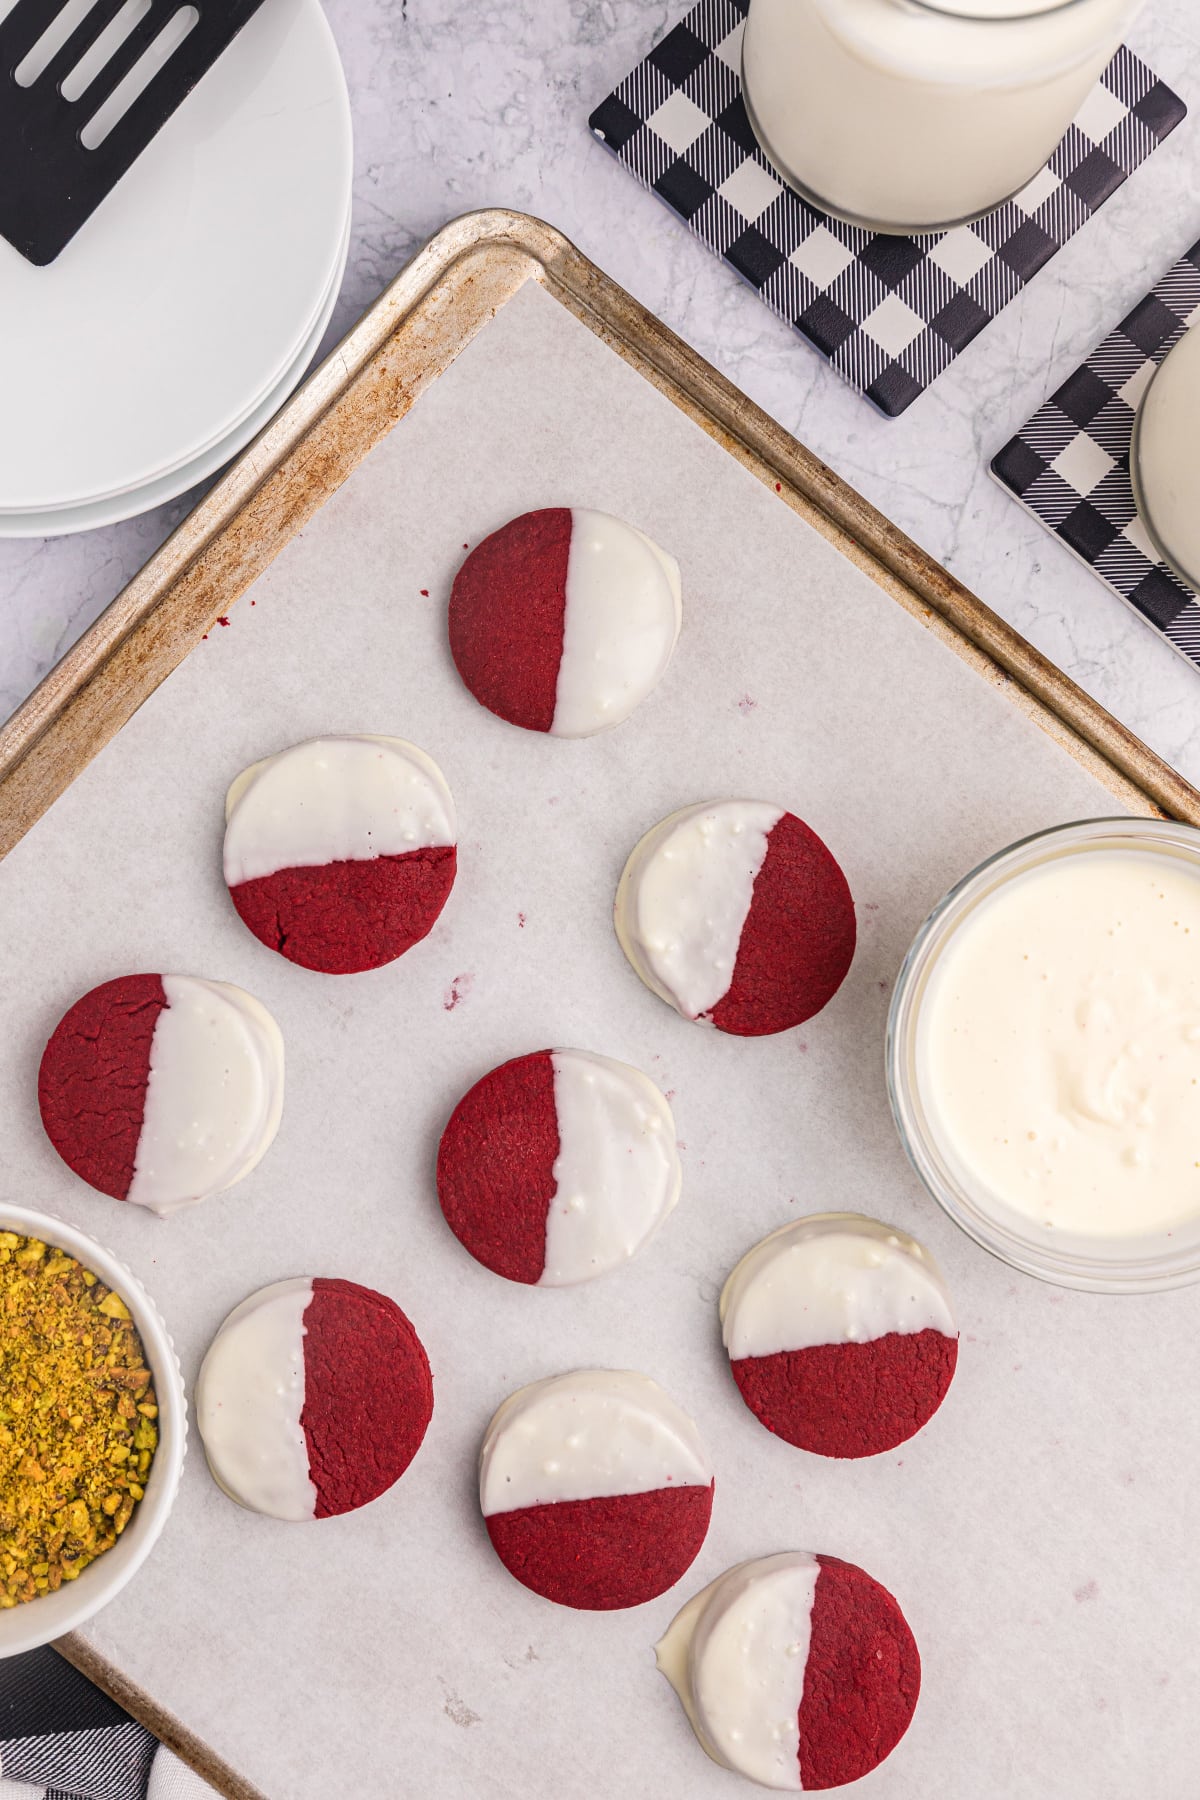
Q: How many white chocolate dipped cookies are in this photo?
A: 9